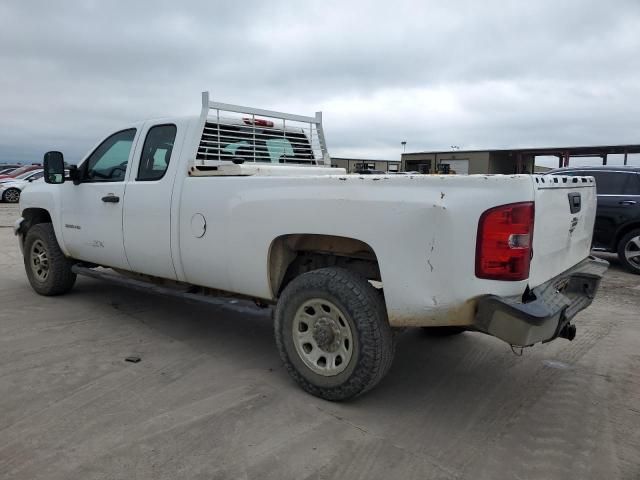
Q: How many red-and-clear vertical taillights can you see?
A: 1